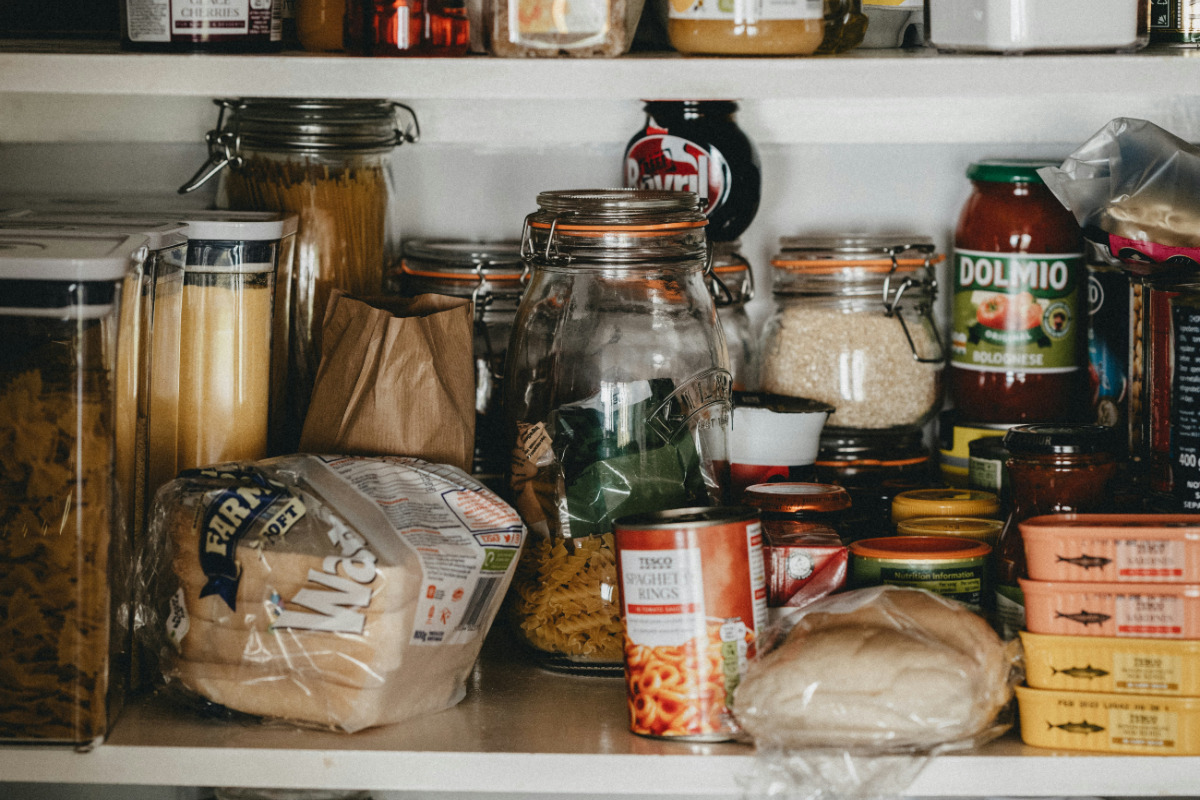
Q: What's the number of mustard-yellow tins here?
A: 2